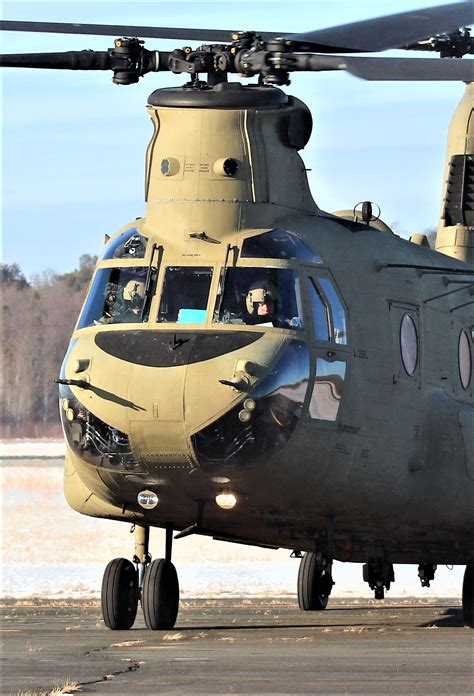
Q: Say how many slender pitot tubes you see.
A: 2